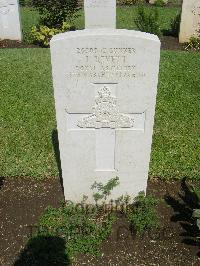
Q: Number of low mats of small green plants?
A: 2